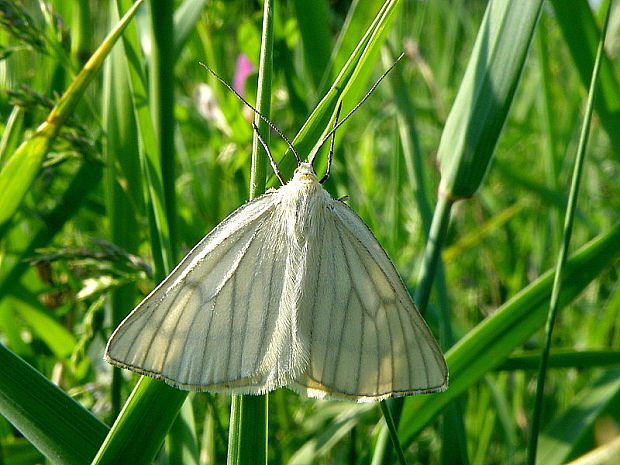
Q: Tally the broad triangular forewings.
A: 2